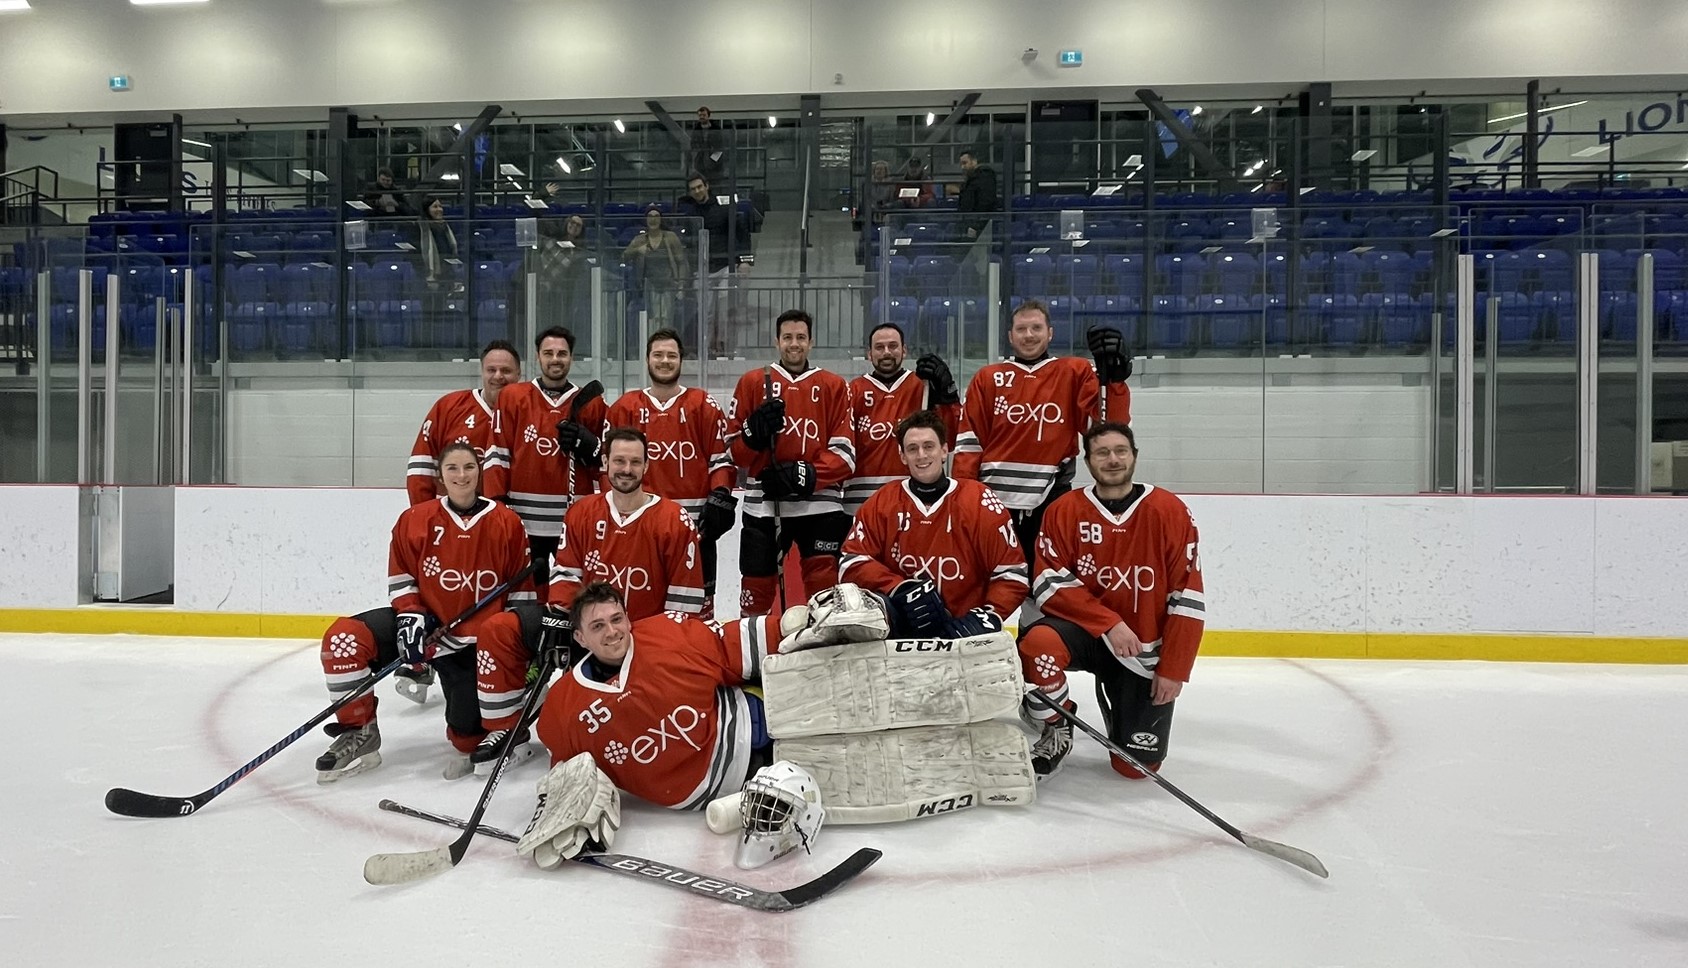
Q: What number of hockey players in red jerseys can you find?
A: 11